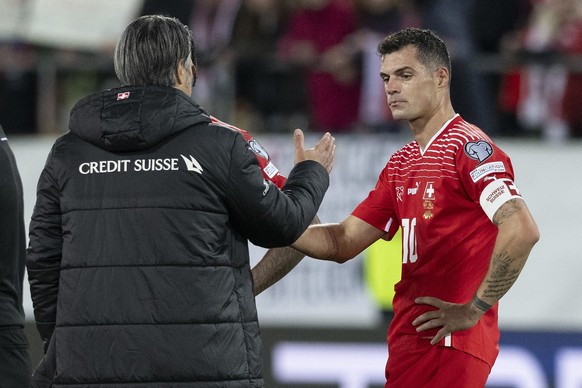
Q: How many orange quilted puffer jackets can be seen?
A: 0